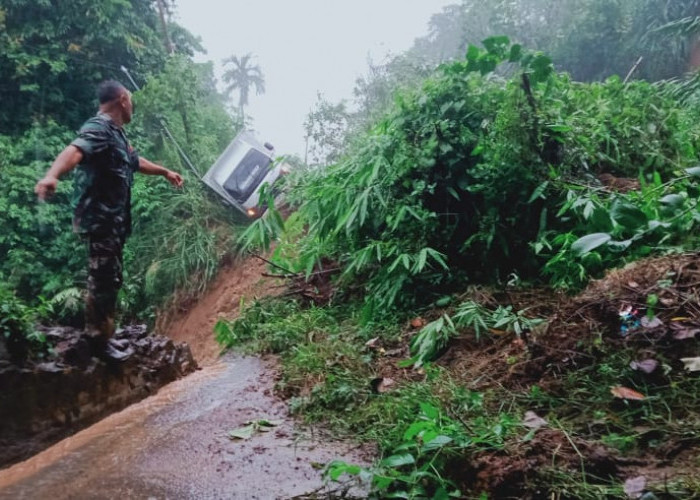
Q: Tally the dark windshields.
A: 1